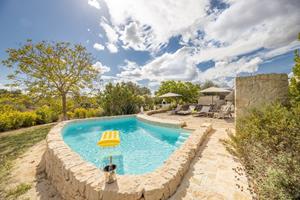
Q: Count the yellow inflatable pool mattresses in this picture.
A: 1